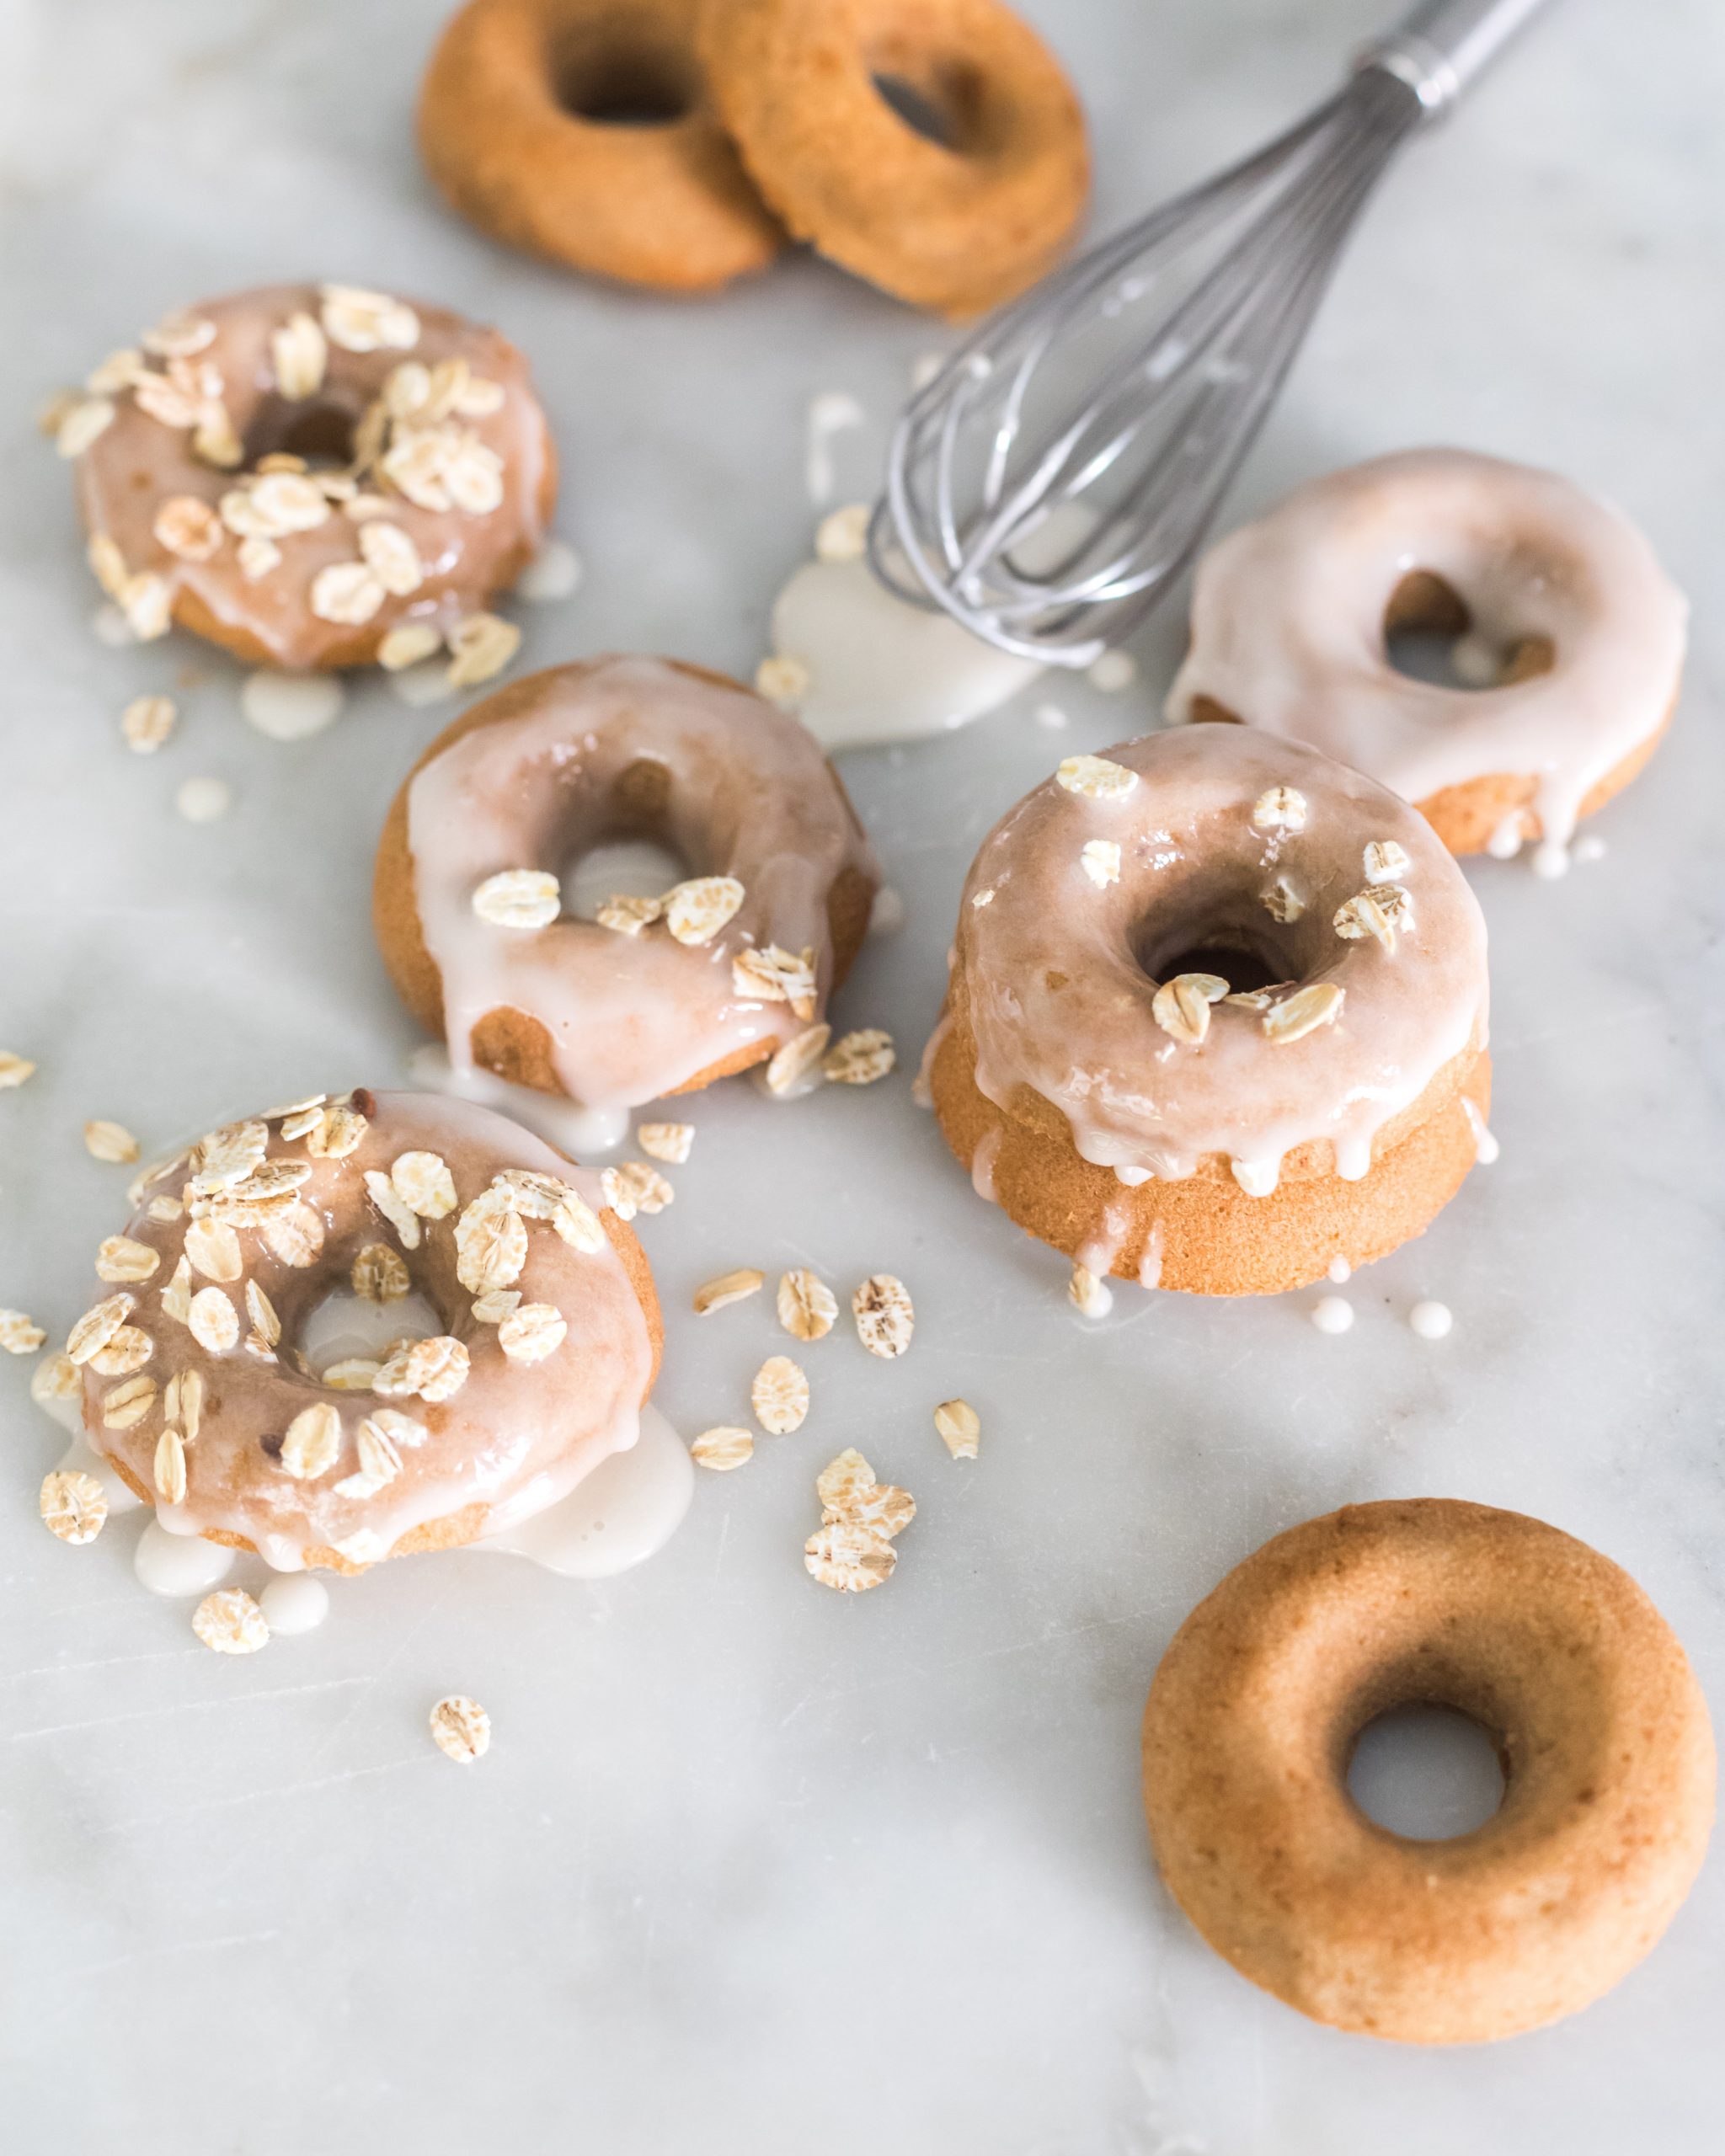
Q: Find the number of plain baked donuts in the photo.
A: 3